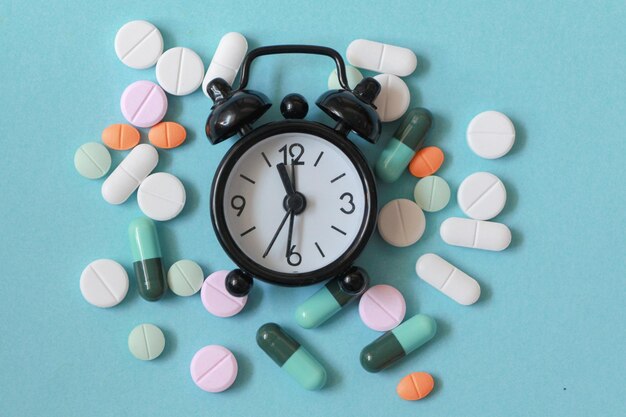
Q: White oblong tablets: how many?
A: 5